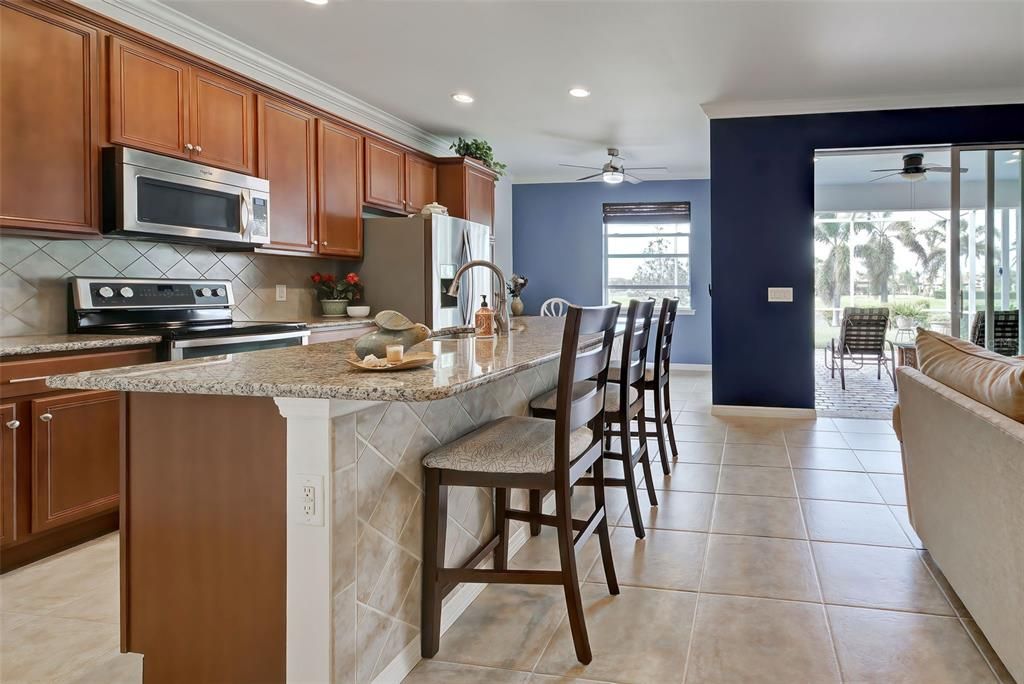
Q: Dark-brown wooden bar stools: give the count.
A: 3